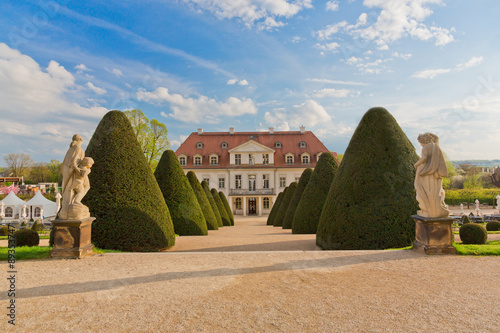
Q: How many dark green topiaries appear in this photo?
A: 12